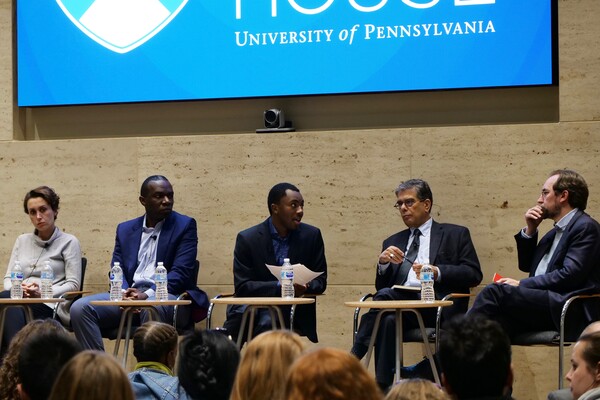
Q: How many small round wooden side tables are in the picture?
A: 4